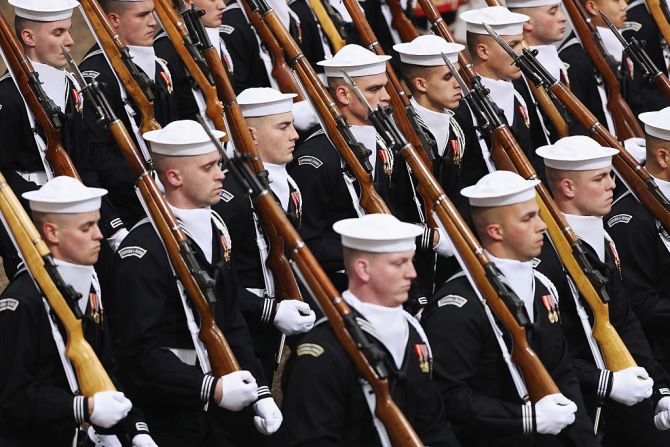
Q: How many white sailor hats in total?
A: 12